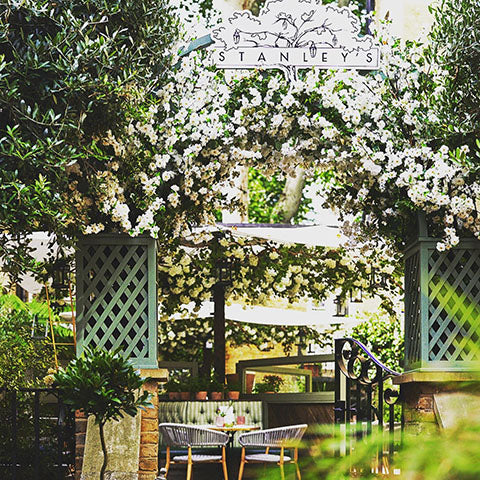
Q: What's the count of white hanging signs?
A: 1